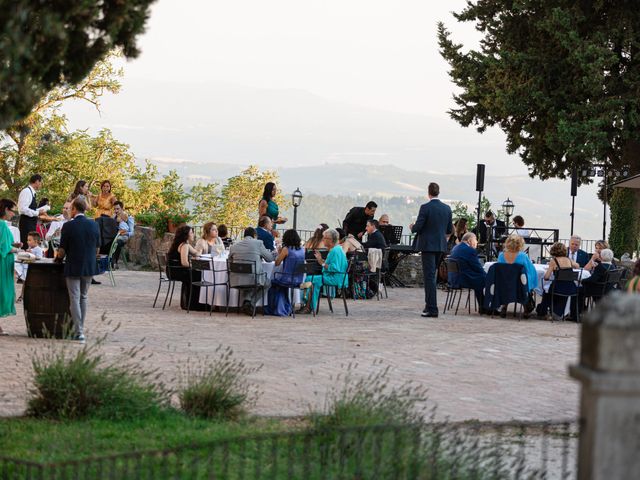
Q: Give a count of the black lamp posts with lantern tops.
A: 2